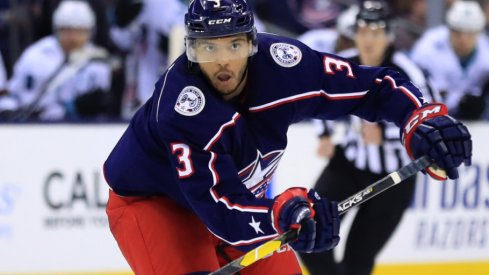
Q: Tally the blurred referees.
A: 1